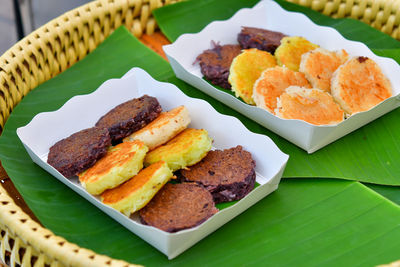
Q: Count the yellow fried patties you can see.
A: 5